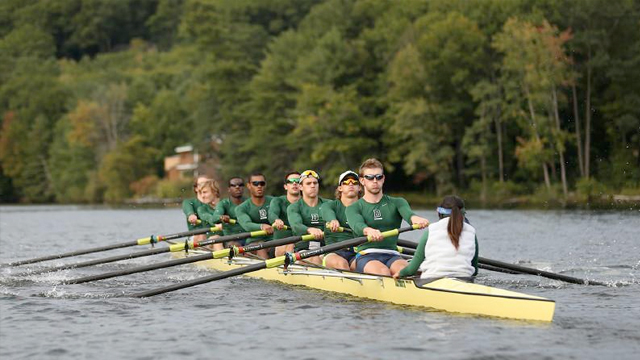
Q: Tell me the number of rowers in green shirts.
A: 8